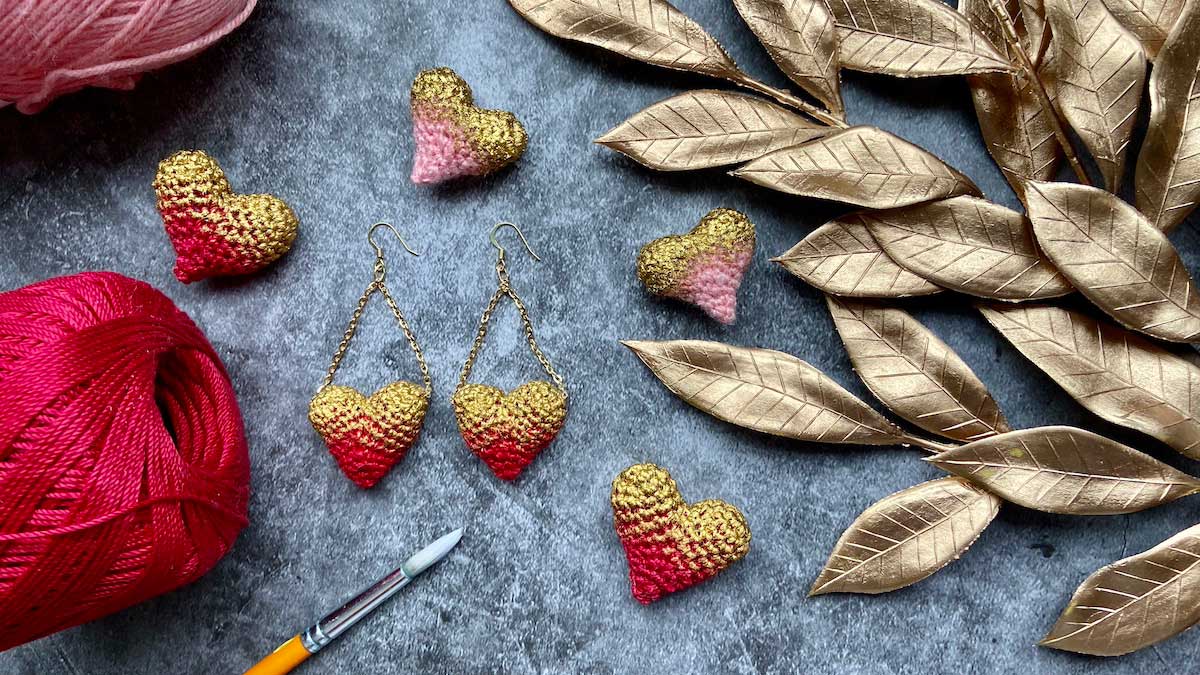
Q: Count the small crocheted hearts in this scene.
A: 6